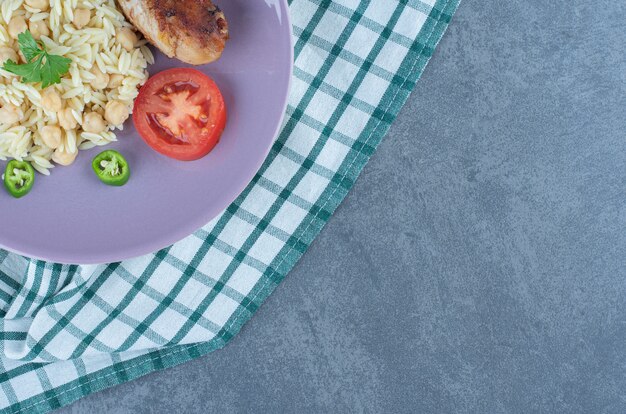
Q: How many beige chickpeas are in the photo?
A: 15